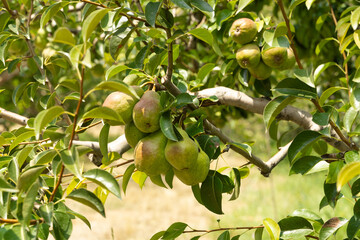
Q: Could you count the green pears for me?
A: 11